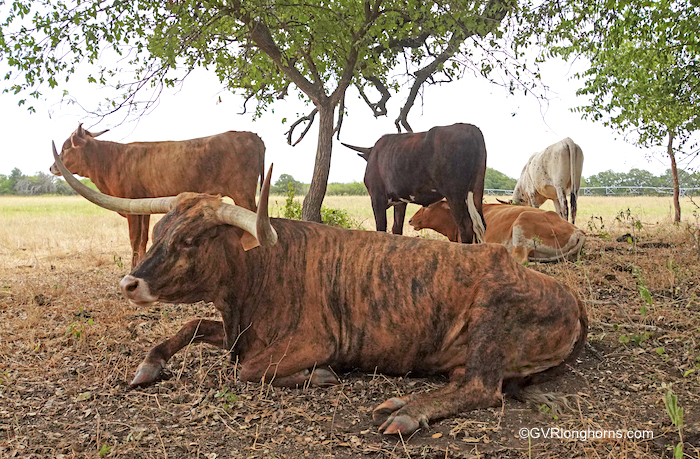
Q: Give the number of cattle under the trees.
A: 5